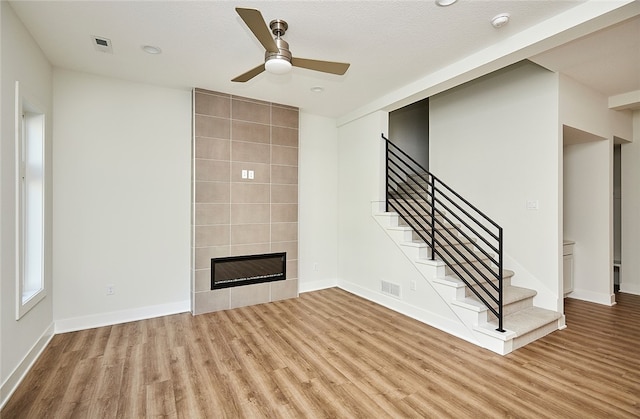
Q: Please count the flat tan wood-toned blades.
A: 3